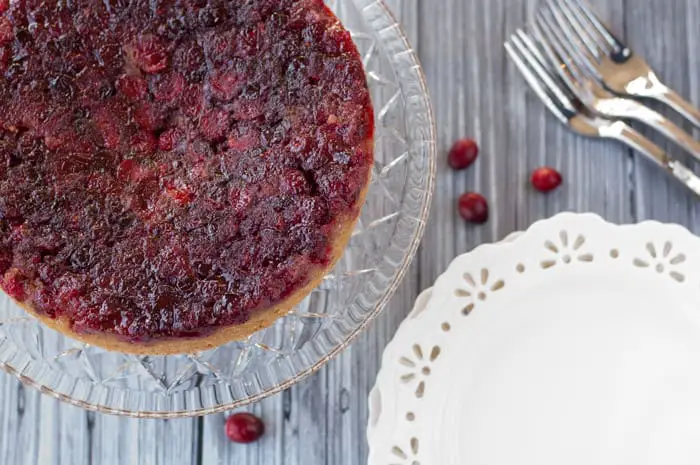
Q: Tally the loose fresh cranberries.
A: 4